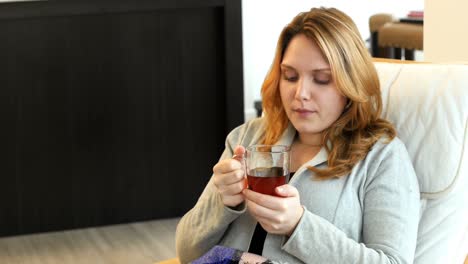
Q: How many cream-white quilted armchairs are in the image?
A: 1